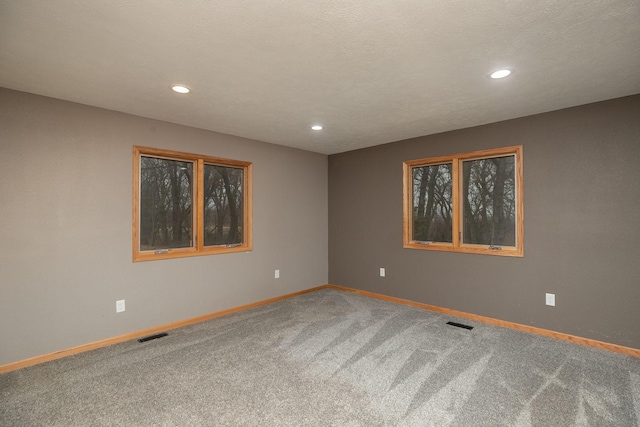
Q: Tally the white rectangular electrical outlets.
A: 4